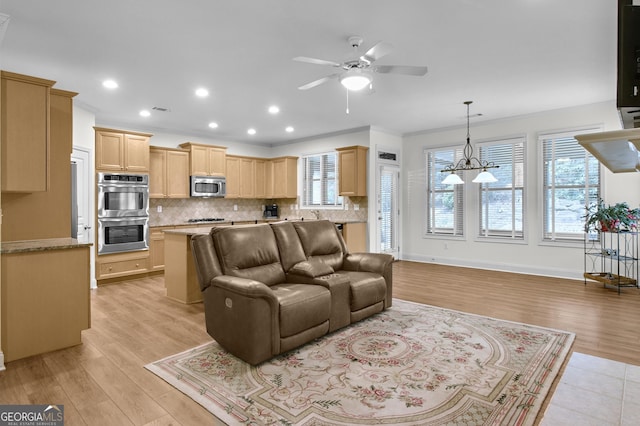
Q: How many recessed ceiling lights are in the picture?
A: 7